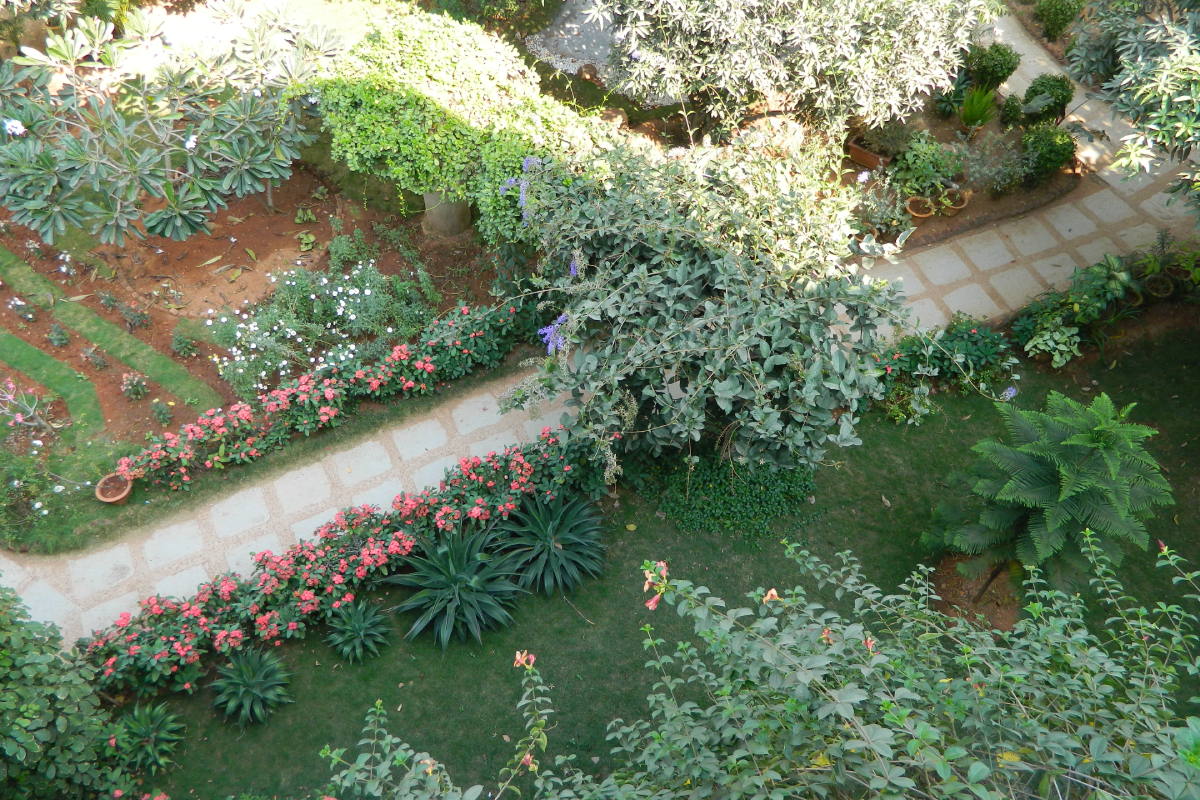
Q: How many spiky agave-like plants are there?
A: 5